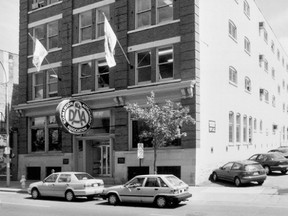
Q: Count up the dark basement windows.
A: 4